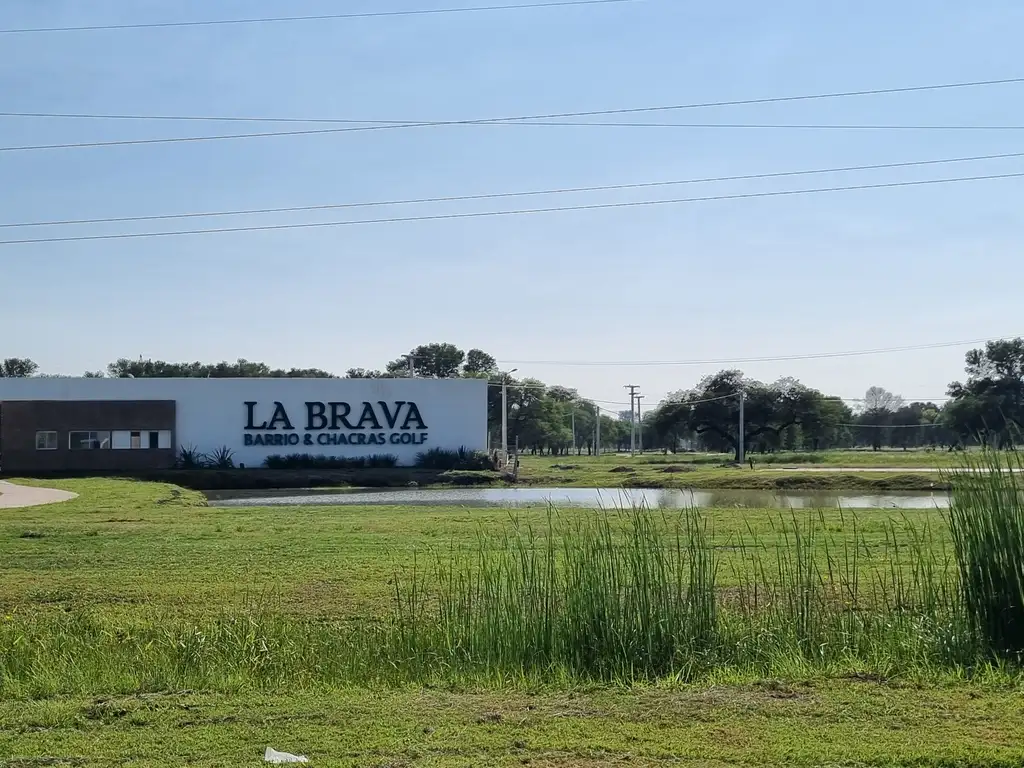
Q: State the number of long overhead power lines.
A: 5